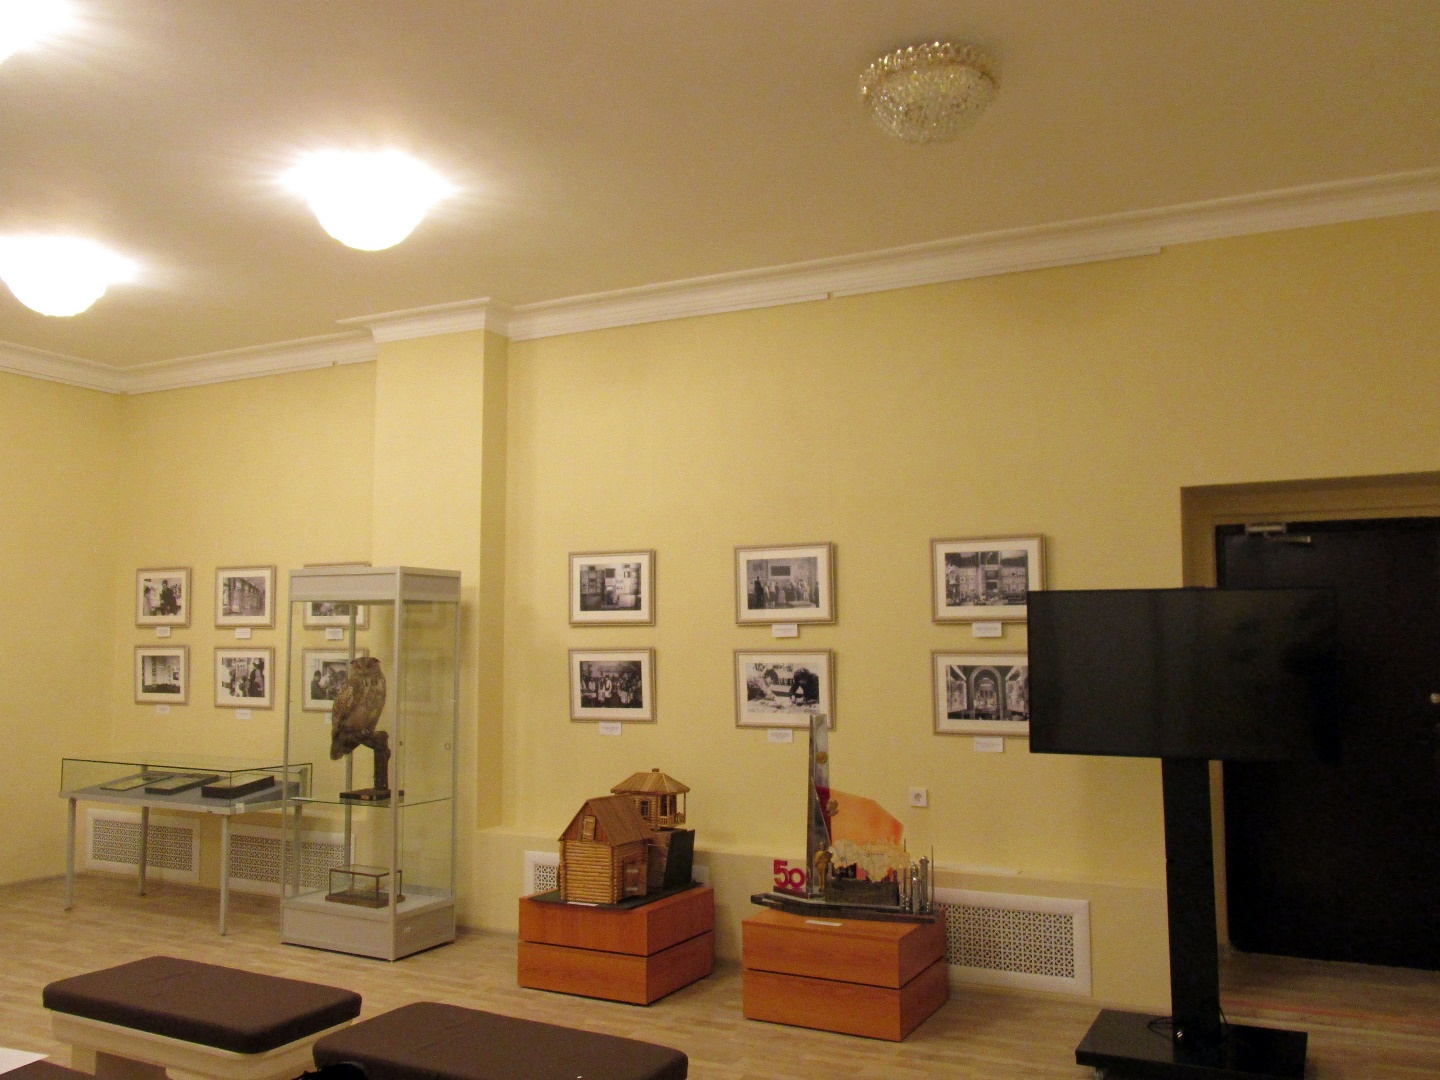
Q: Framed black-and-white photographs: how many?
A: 12